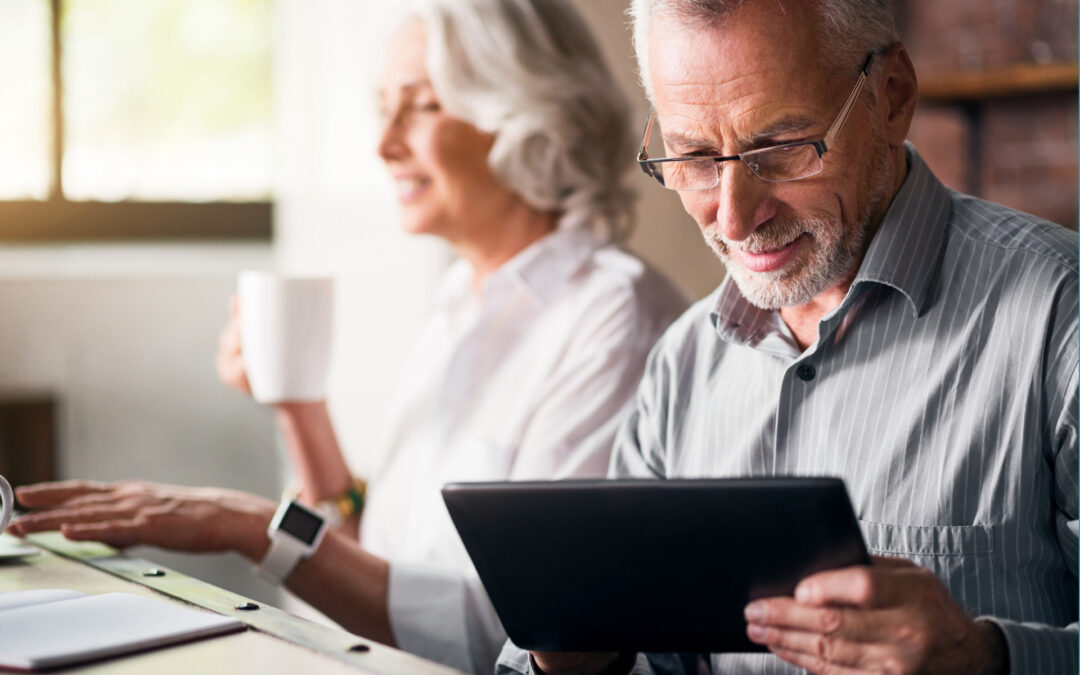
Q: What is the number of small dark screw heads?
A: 3